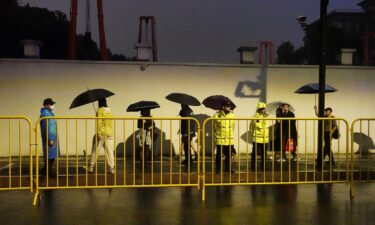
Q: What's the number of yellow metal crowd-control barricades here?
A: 4